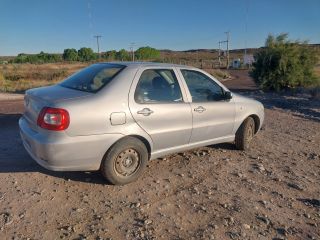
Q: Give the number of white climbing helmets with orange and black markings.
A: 0